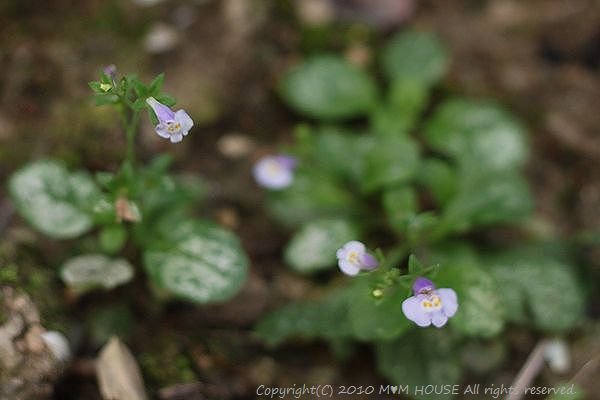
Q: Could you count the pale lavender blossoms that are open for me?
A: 4